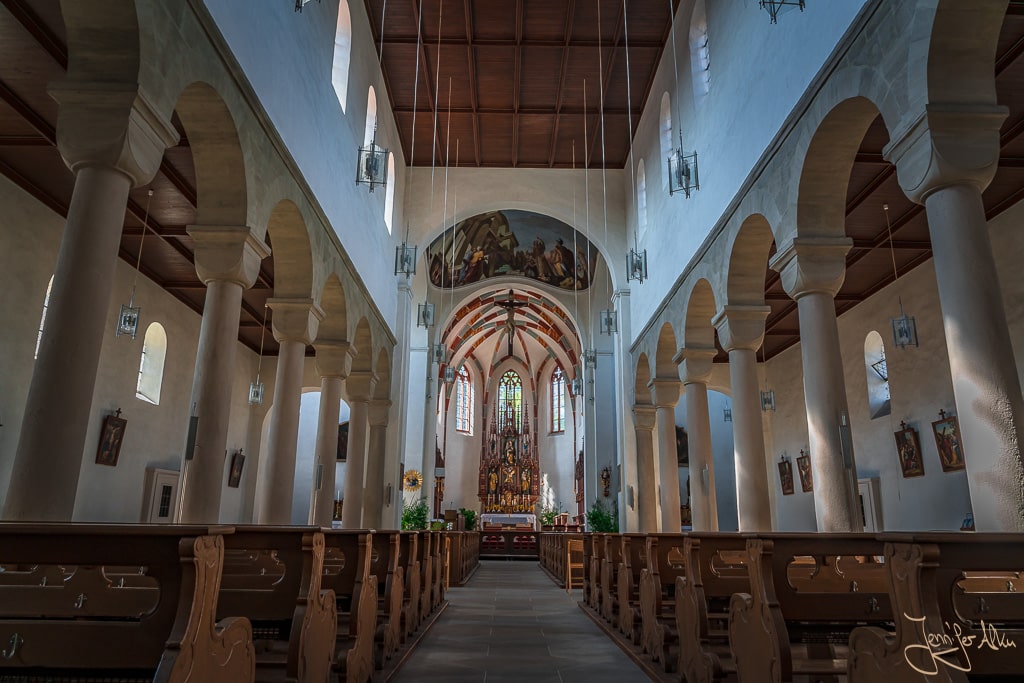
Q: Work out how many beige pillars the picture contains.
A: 12